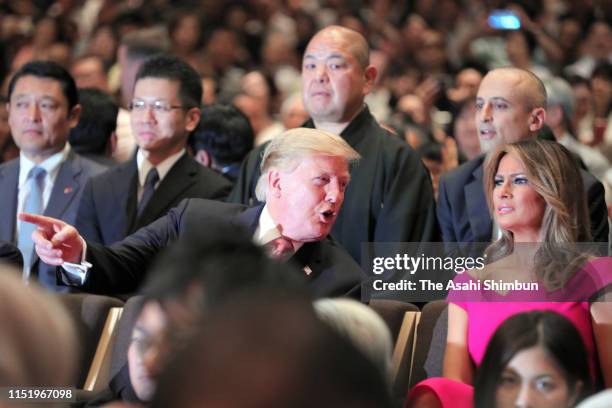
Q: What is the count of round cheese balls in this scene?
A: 0